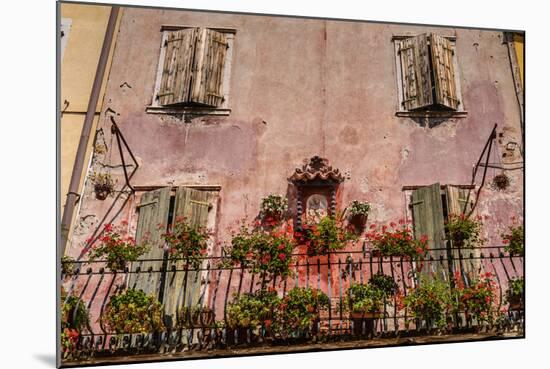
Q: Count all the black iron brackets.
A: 2